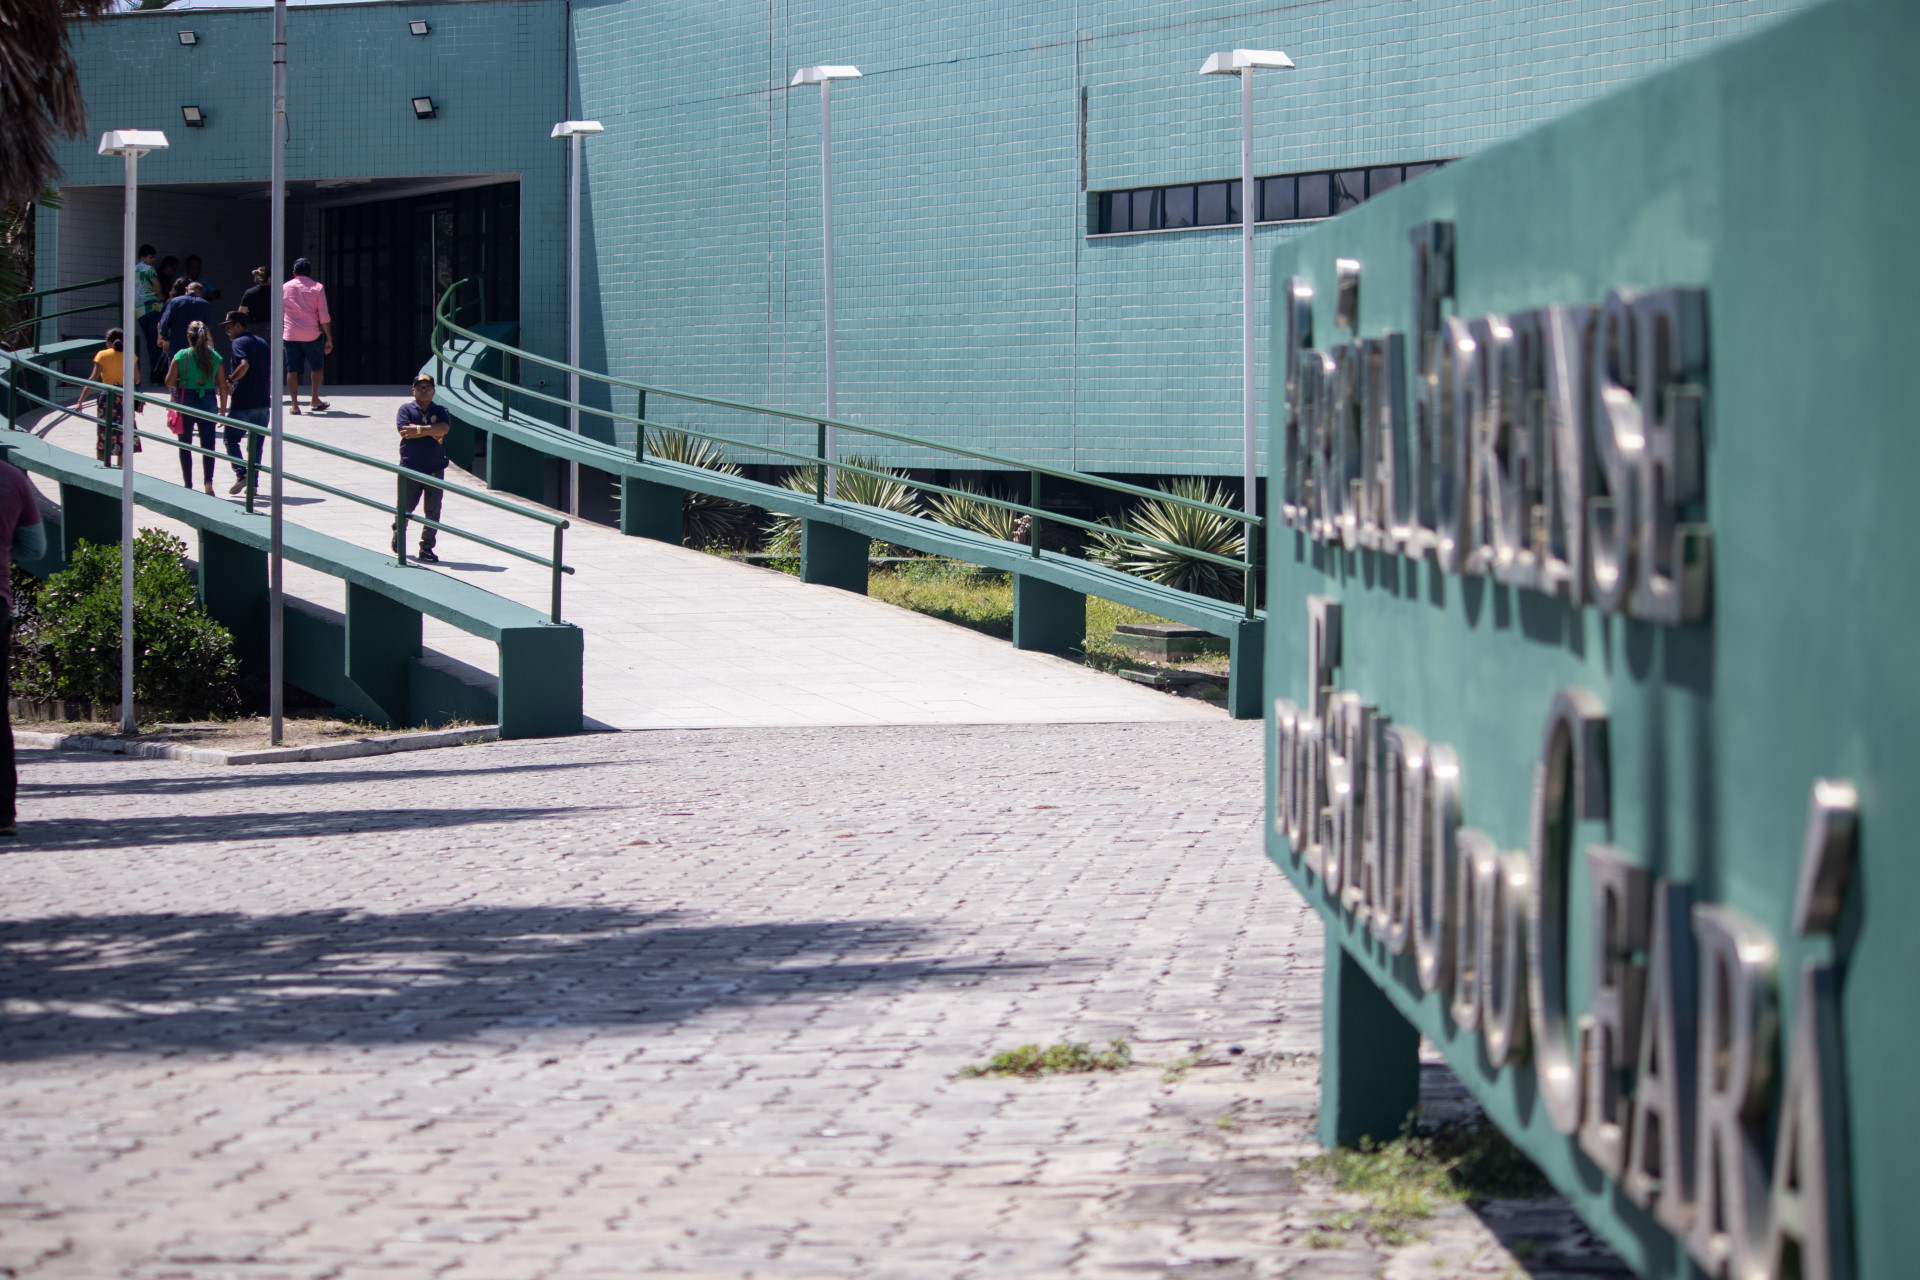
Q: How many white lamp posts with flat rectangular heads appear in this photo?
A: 4